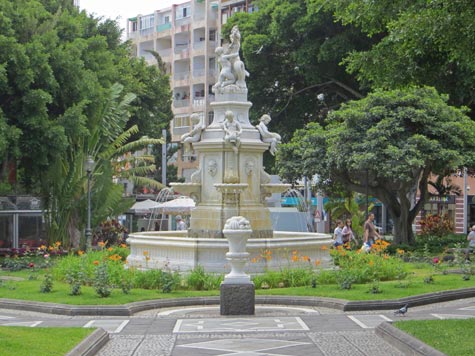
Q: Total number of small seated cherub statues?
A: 3